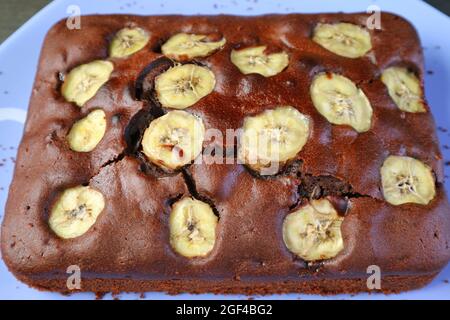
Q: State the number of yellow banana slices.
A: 15